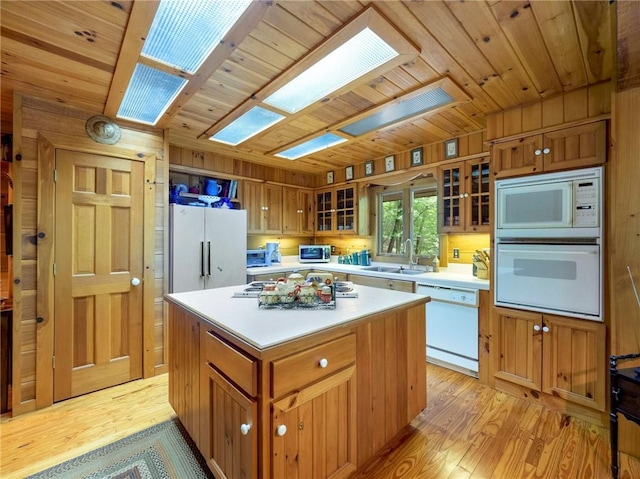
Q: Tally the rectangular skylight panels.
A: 6